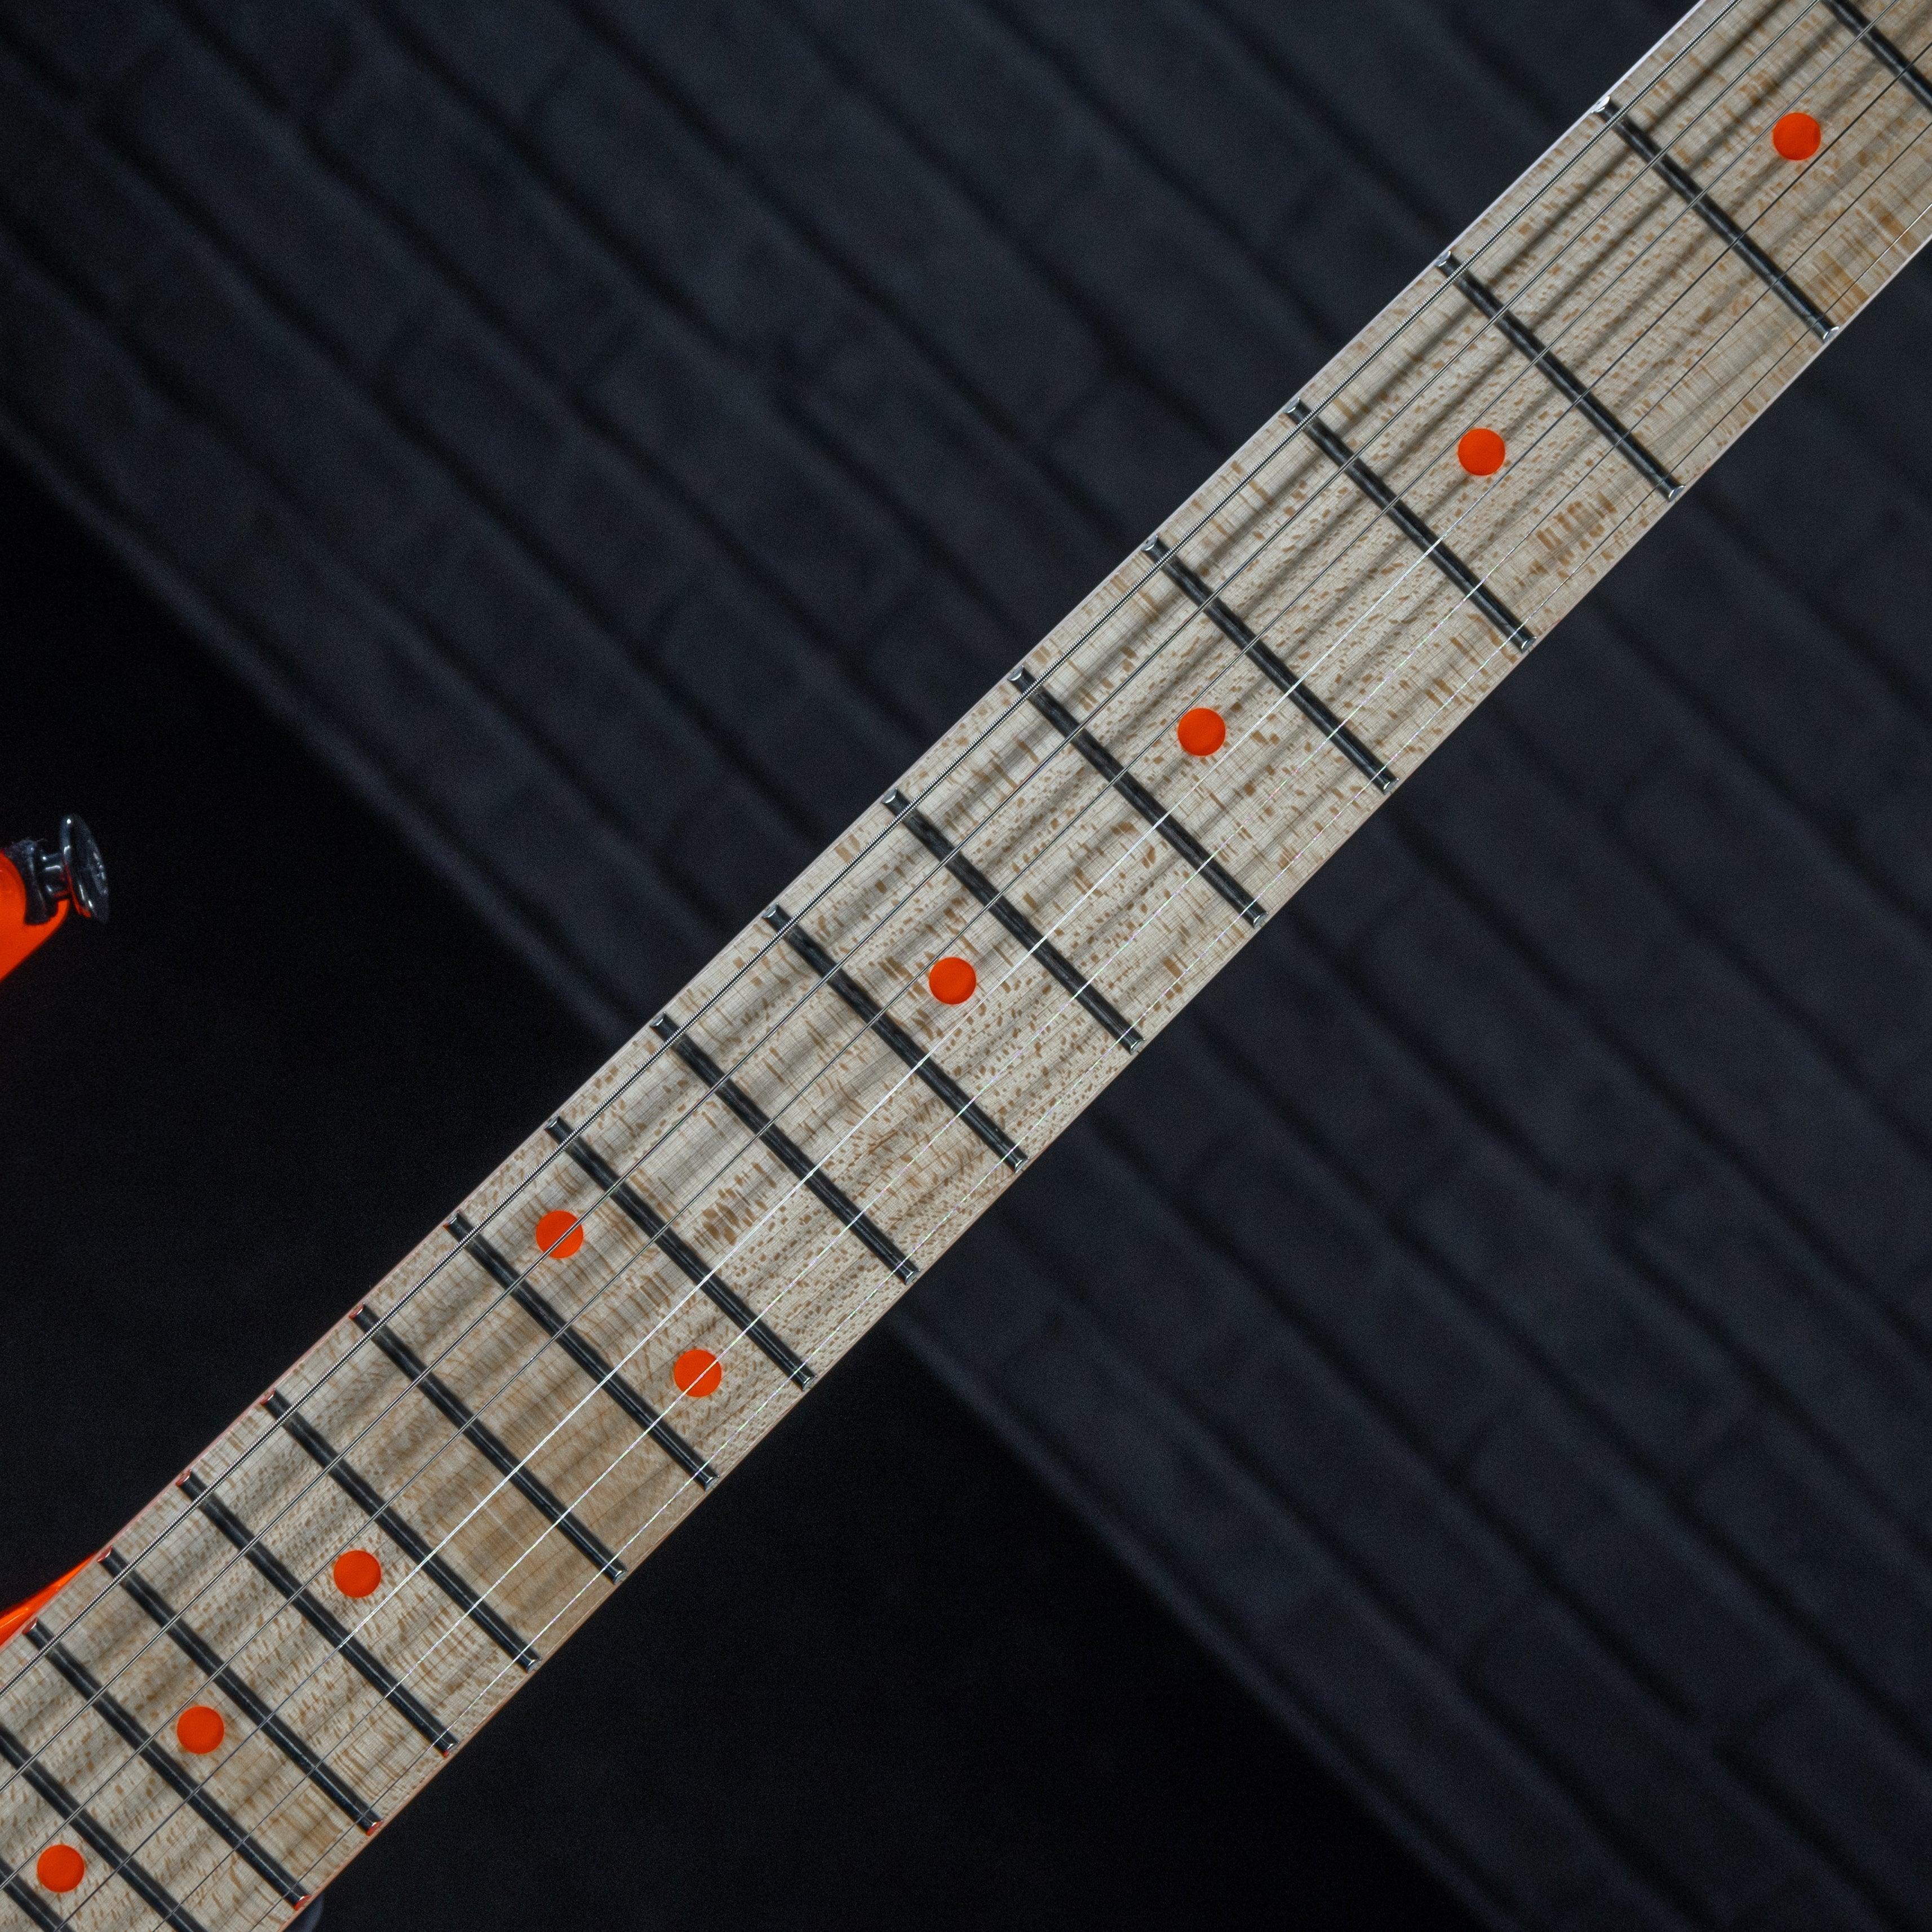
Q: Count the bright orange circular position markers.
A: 9